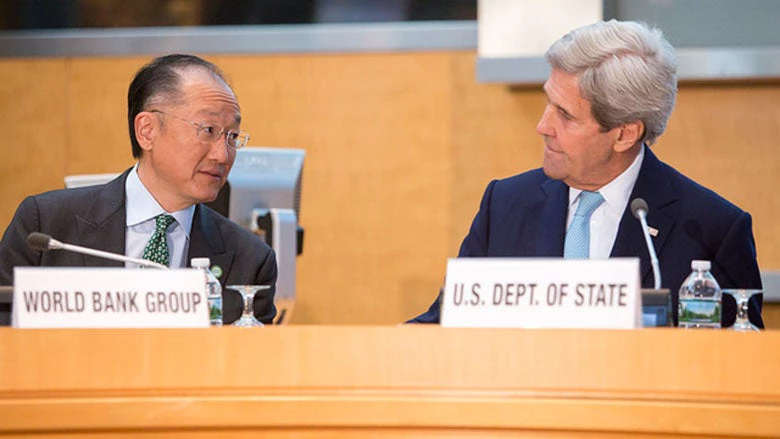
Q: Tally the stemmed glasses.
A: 2